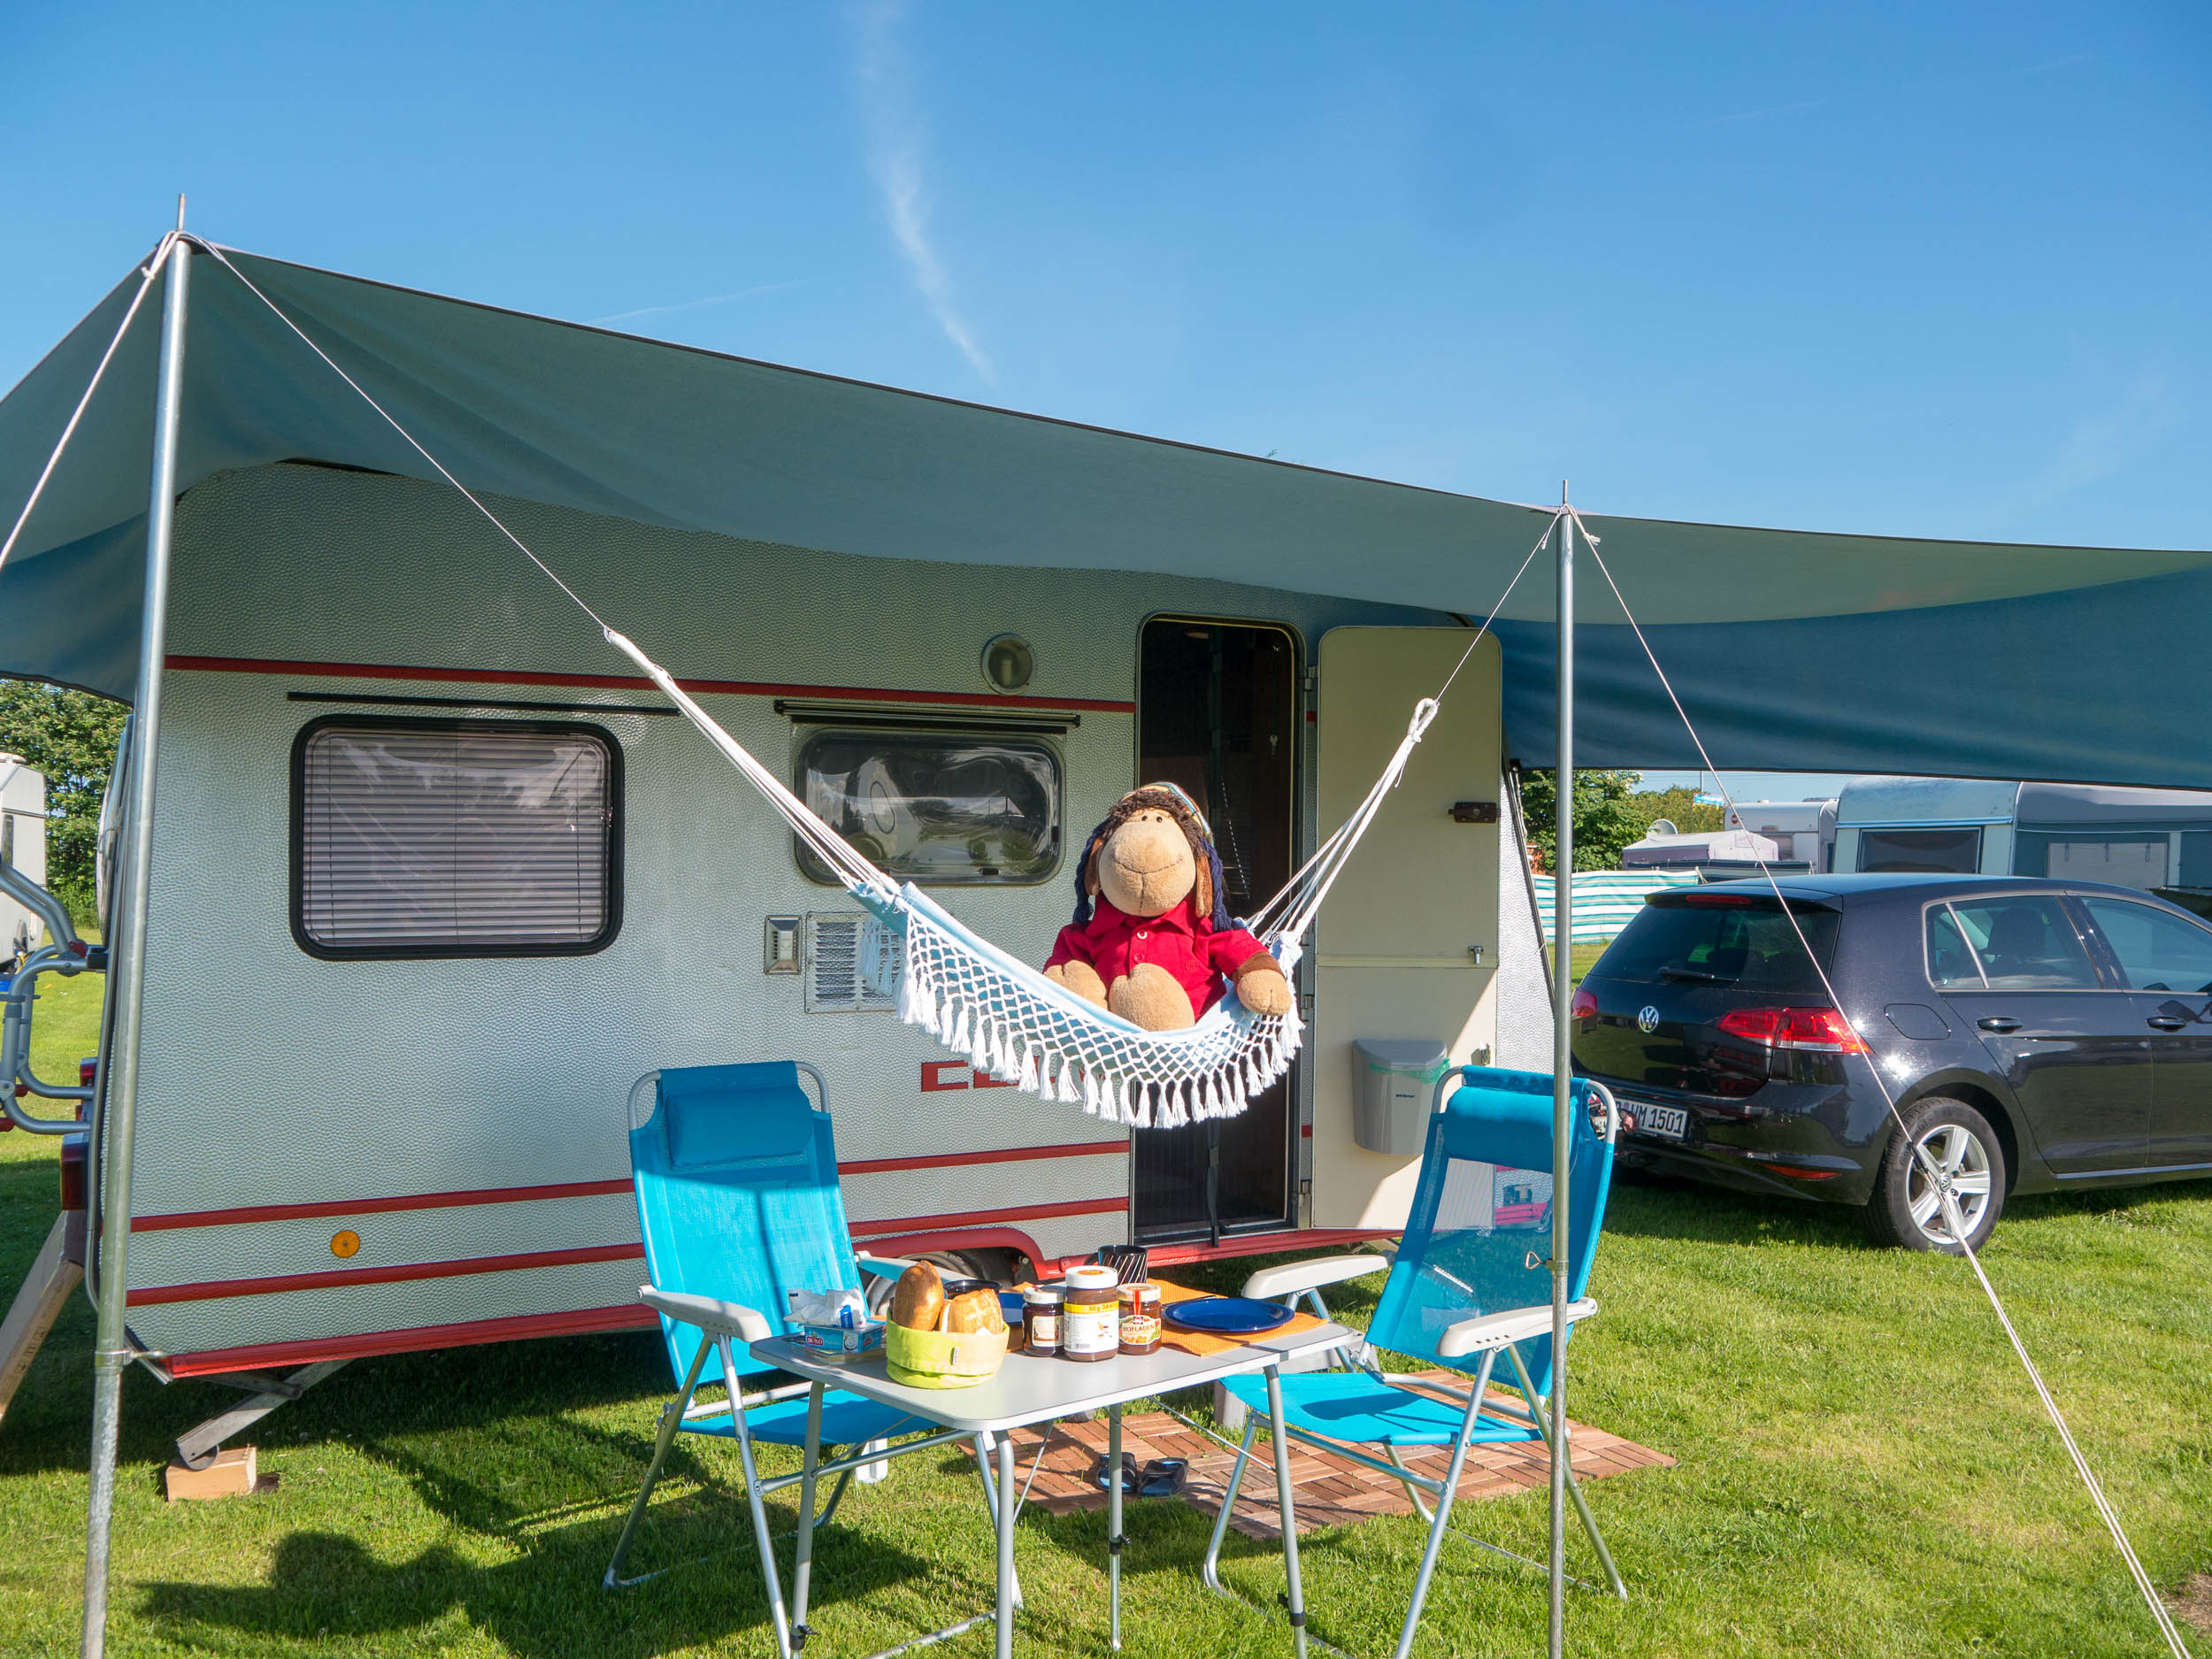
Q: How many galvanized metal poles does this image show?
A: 2